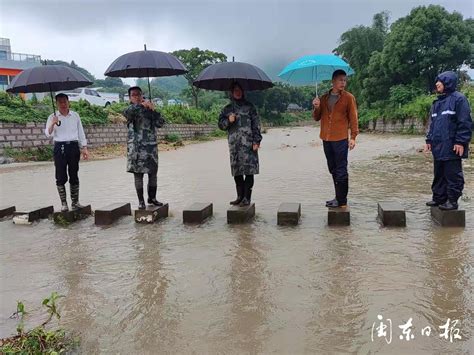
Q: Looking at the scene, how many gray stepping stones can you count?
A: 11